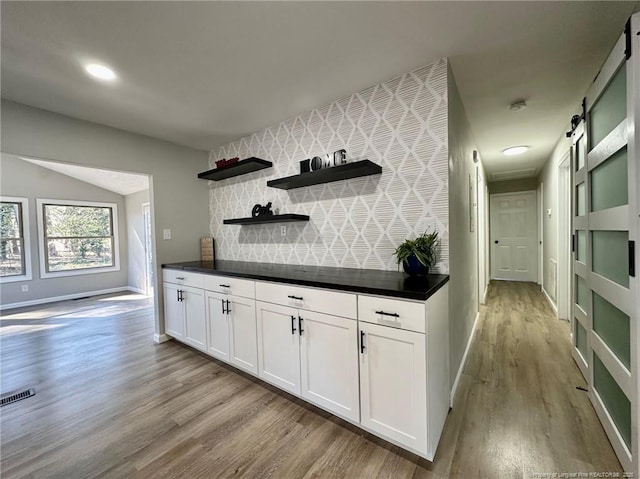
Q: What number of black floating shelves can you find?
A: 3